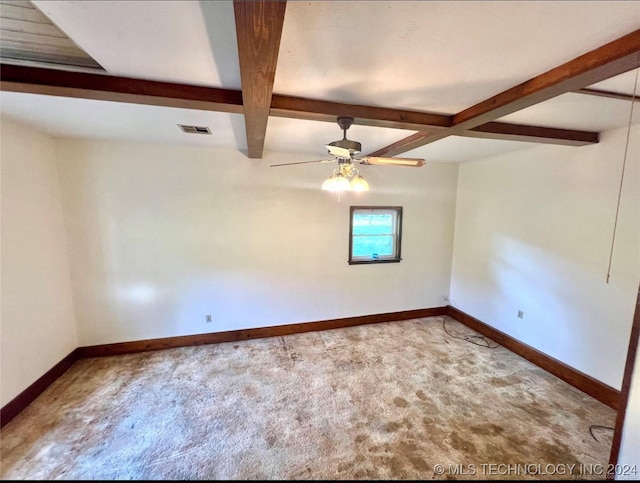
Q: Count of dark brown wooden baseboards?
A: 3